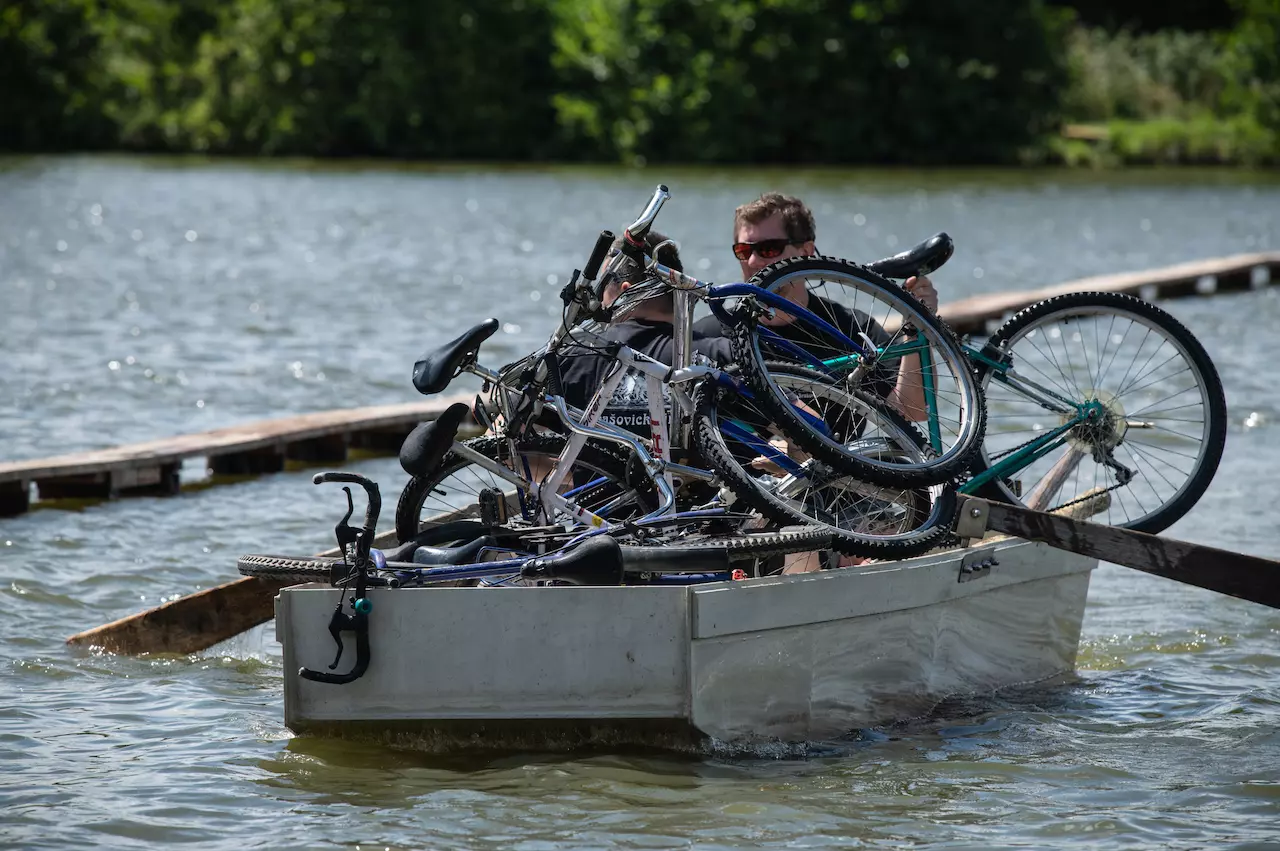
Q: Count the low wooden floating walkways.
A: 1